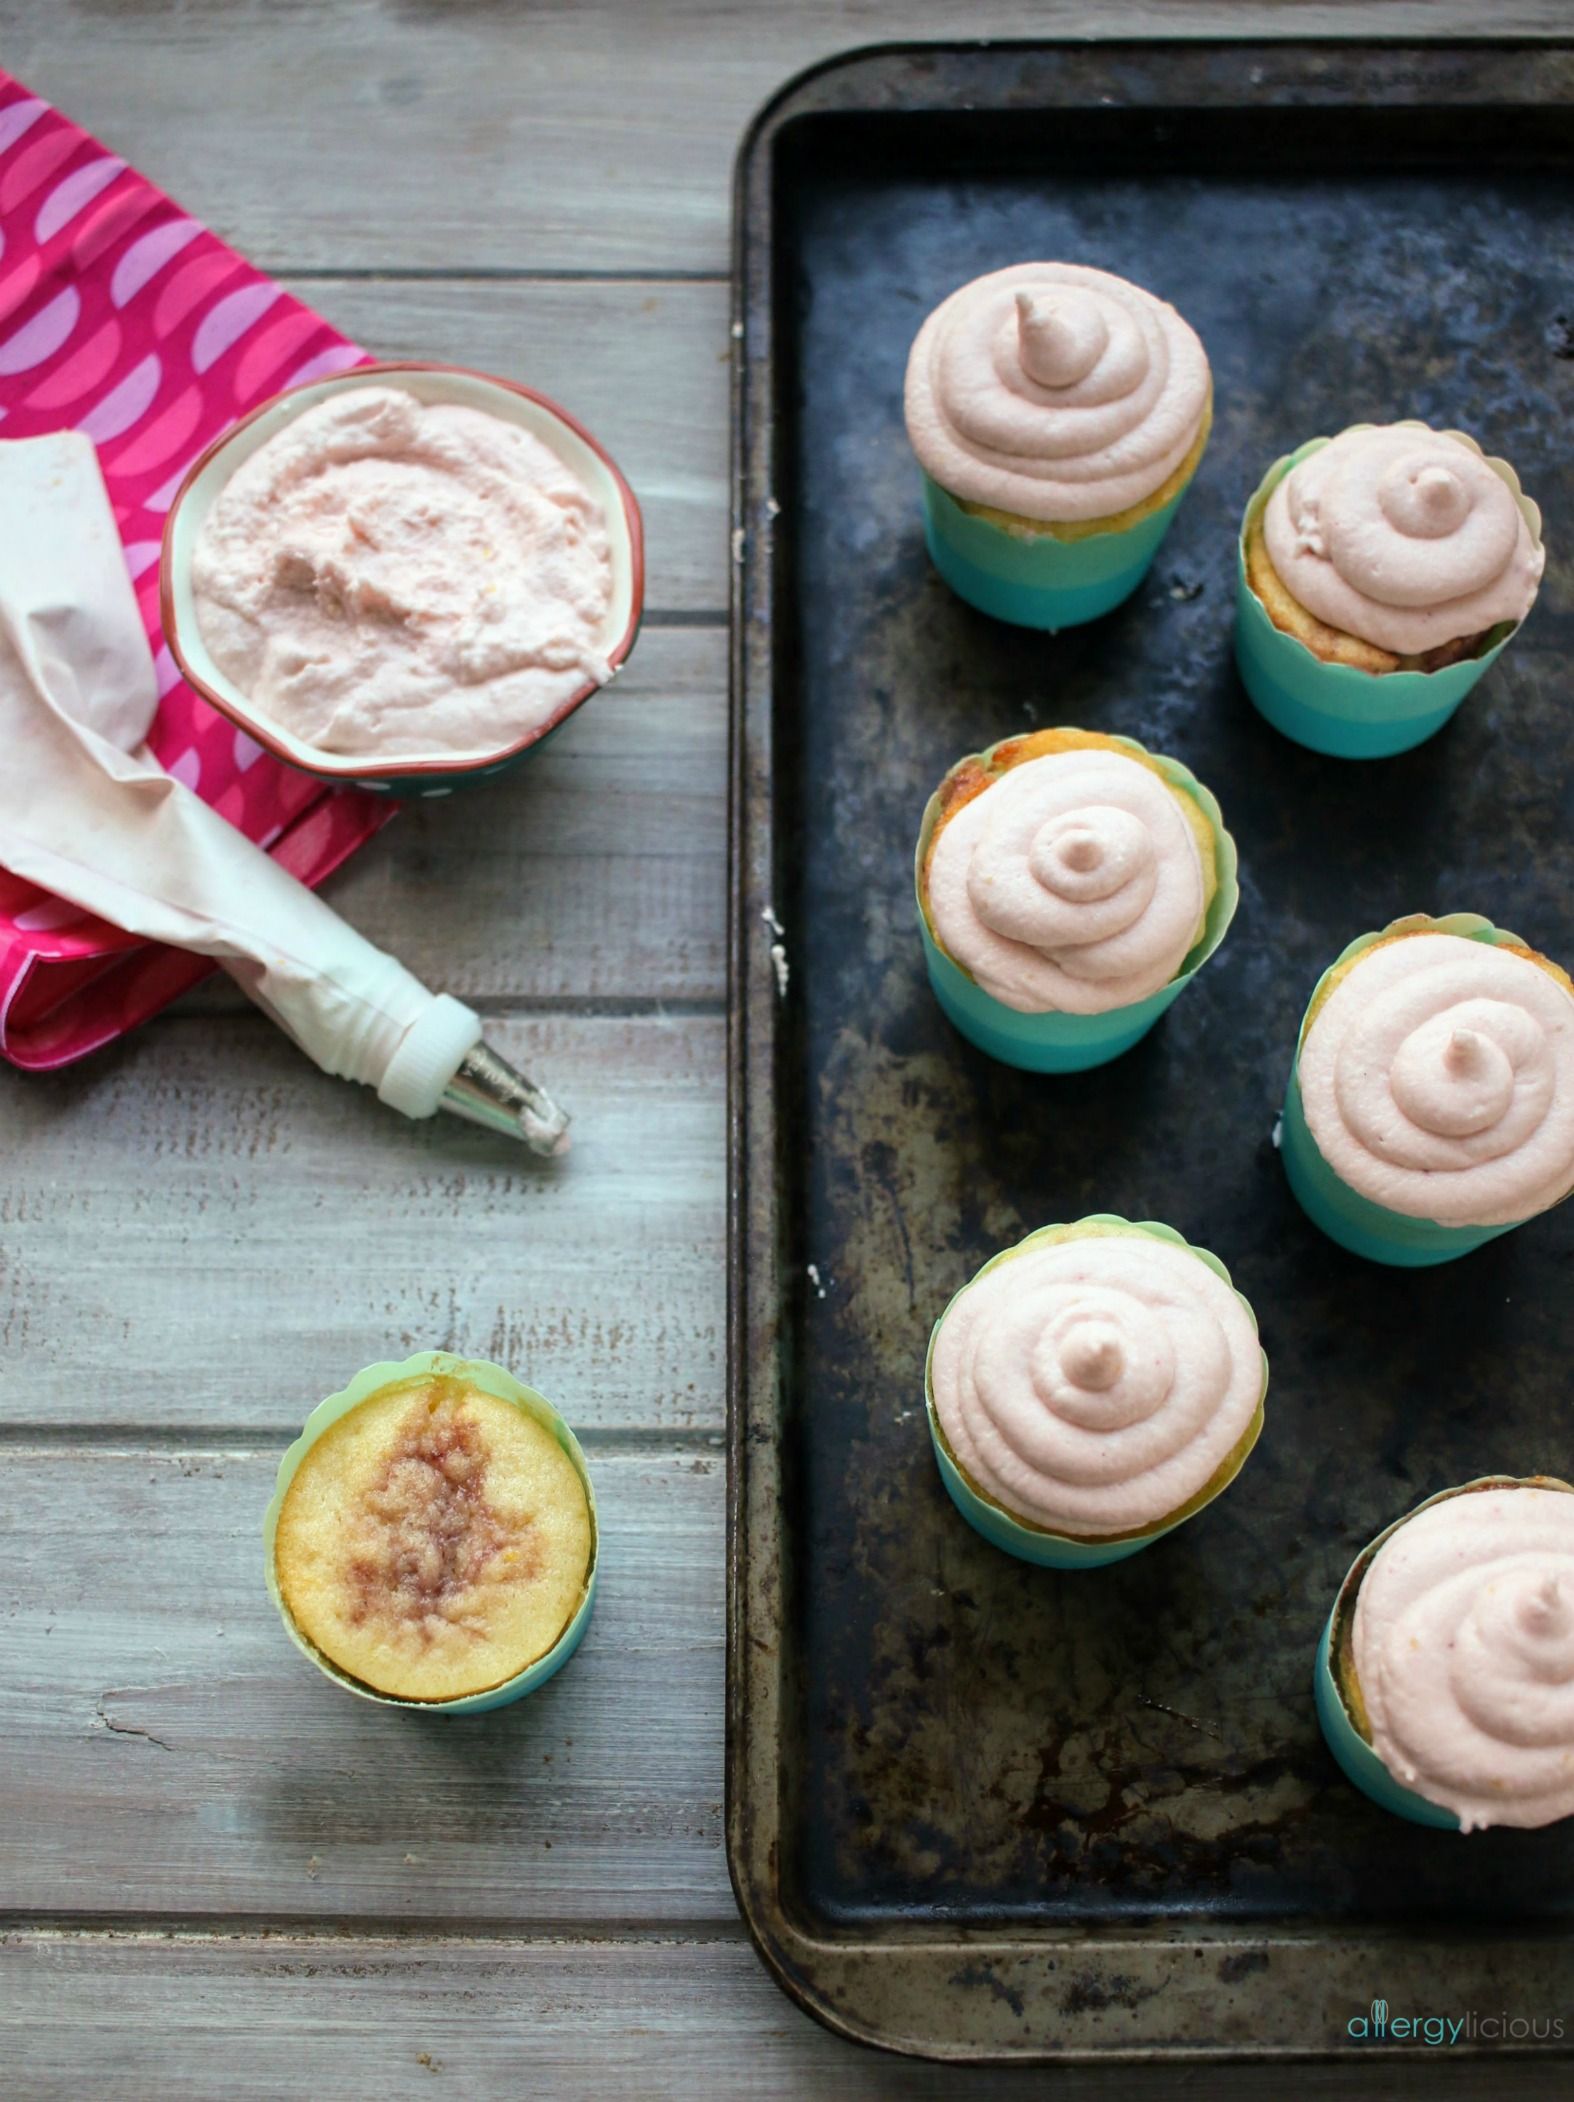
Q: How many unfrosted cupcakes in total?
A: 1